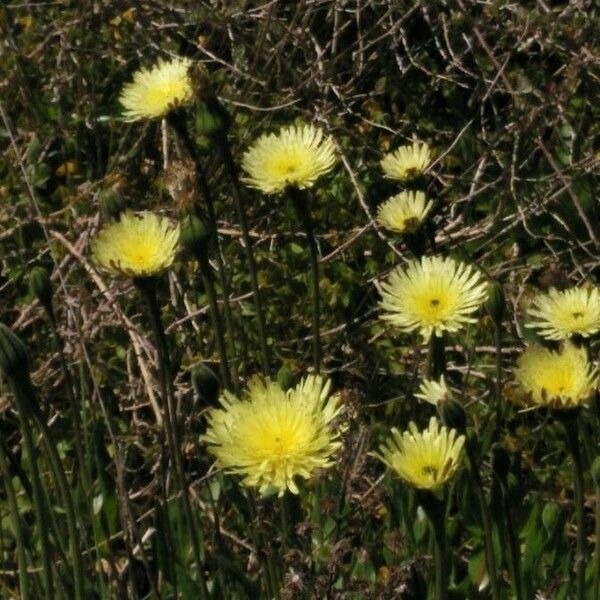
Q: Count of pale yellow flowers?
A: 11